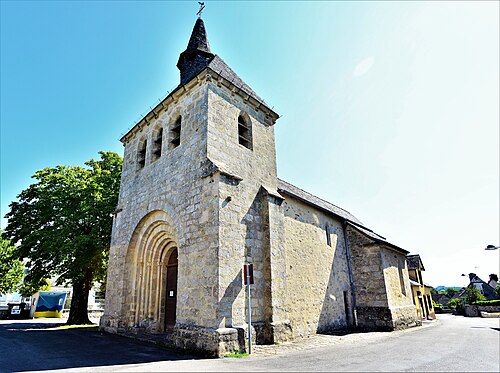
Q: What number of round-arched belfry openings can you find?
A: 4